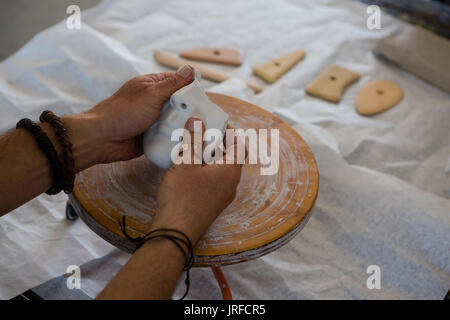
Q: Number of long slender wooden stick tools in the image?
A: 1